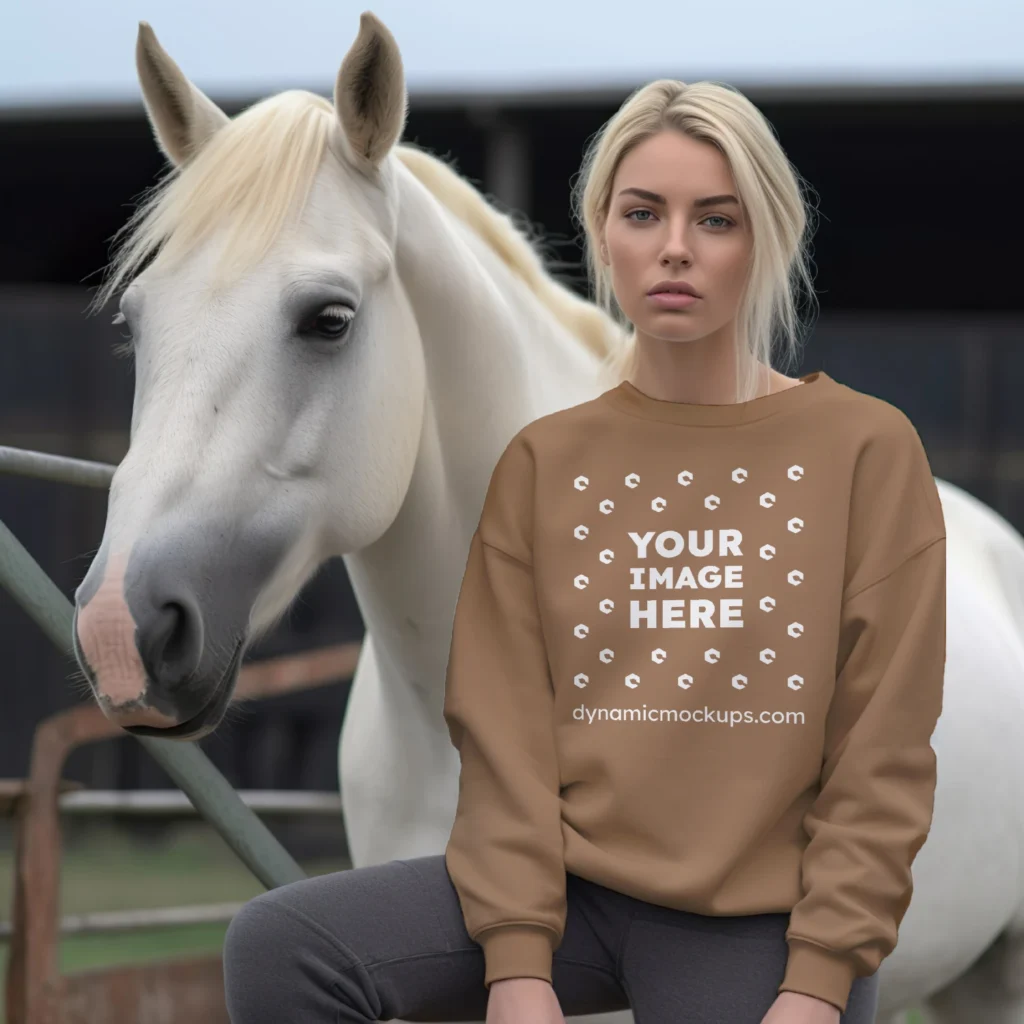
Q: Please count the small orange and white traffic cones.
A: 0